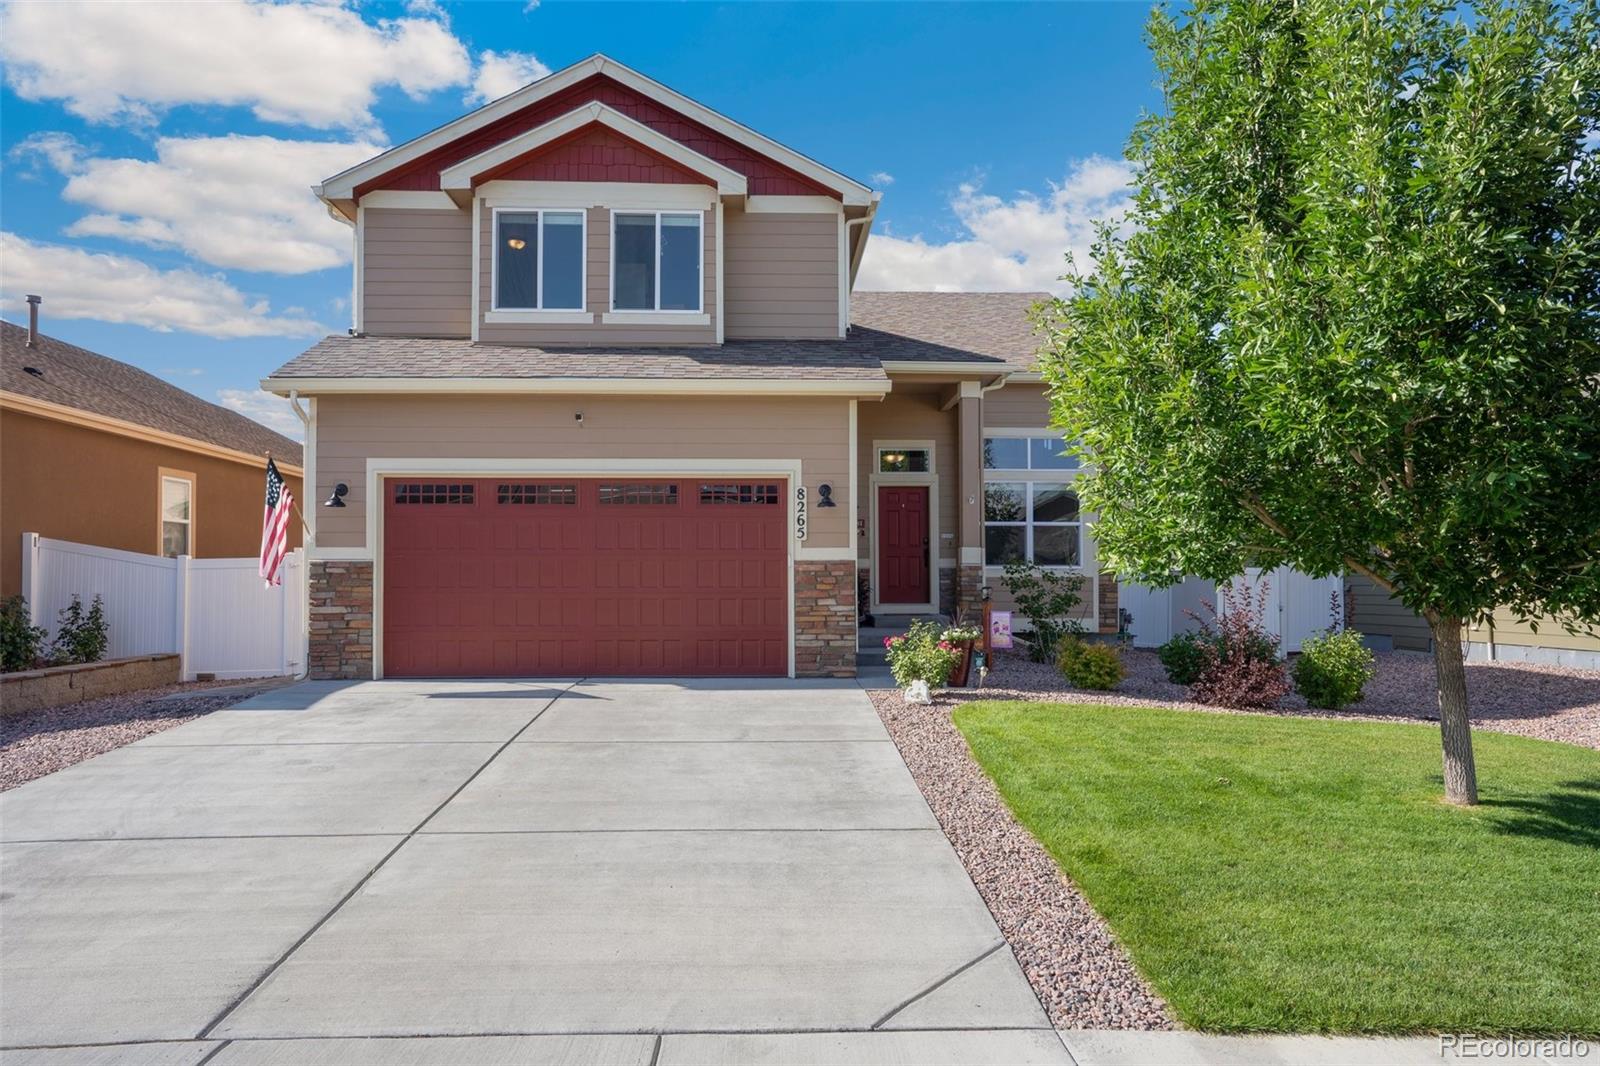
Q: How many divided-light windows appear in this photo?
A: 4